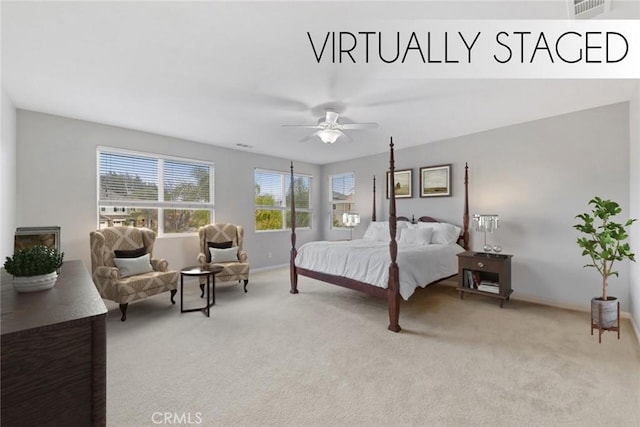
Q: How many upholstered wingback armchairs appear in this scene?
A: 2